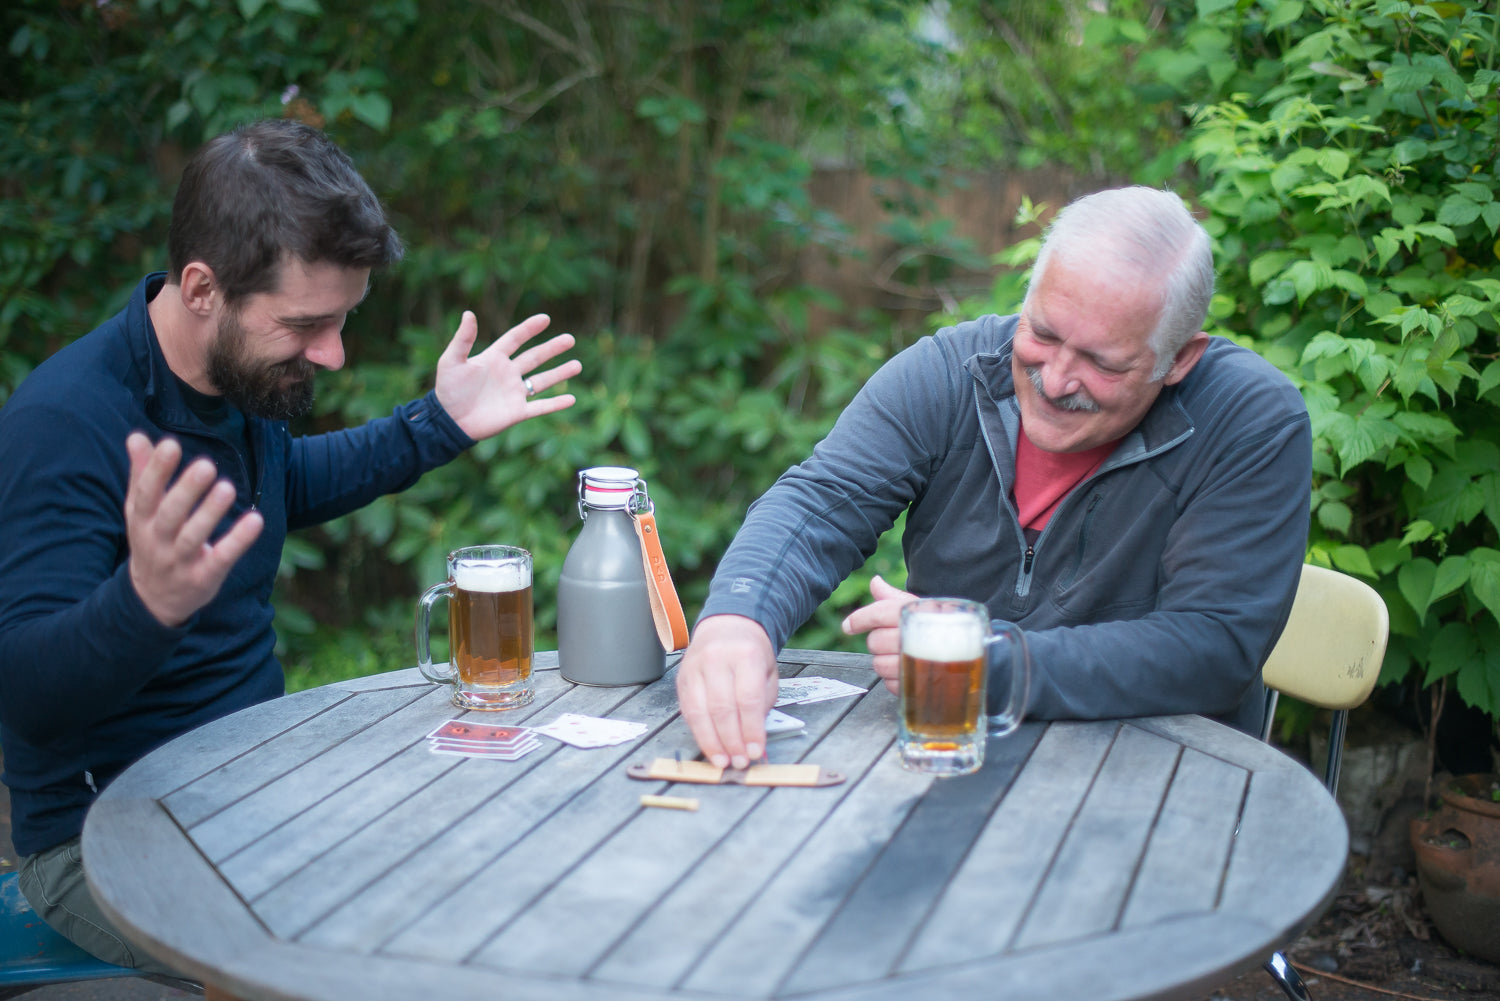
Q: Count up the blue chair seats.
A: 1